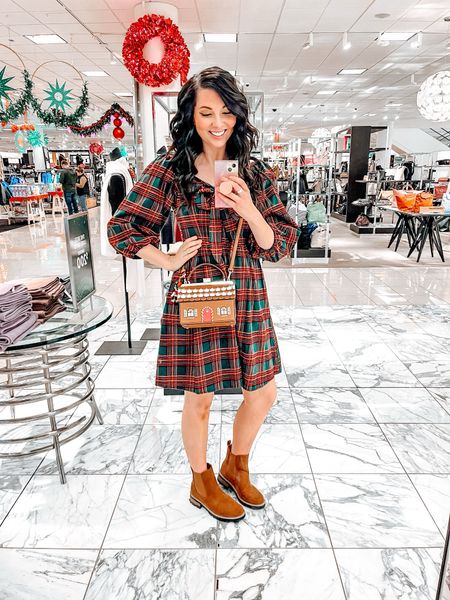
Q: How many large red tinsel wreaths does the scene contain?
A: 1